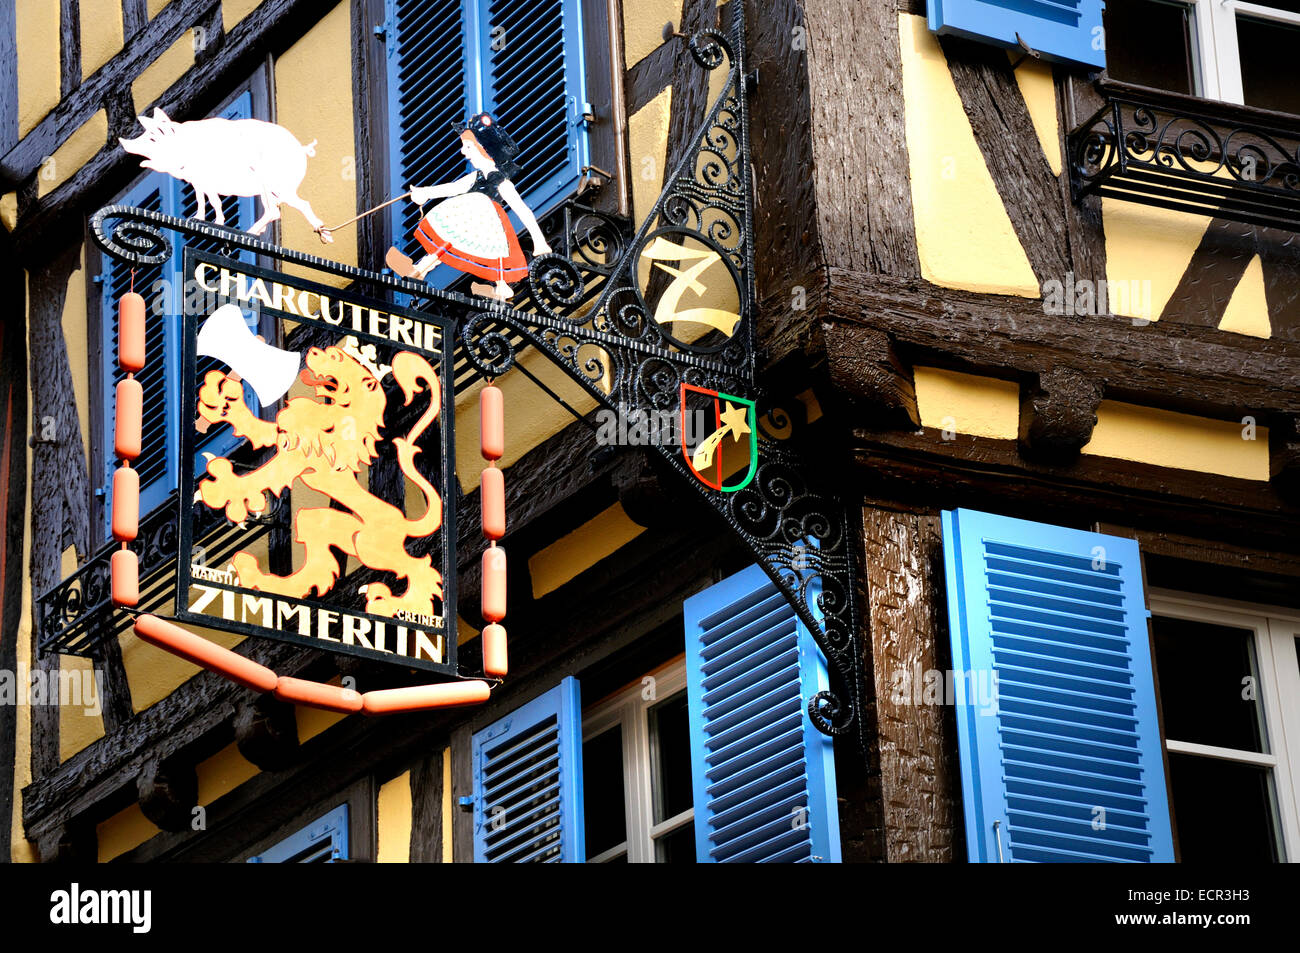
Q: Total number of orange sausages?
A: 11